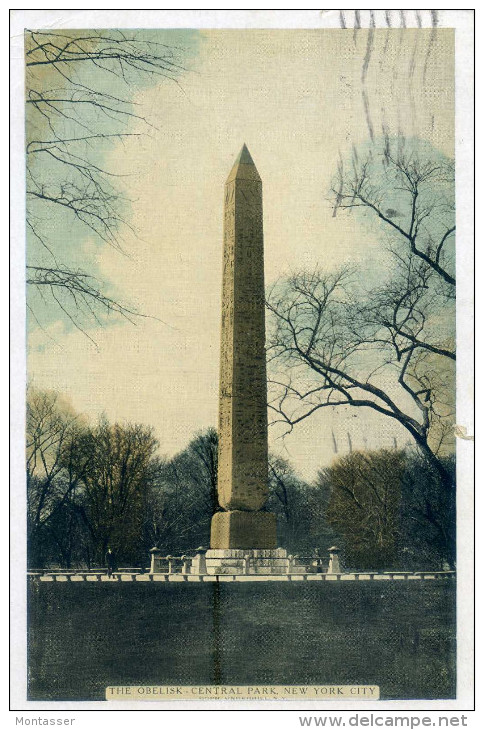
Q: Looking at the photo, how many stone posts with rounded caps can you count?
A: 3